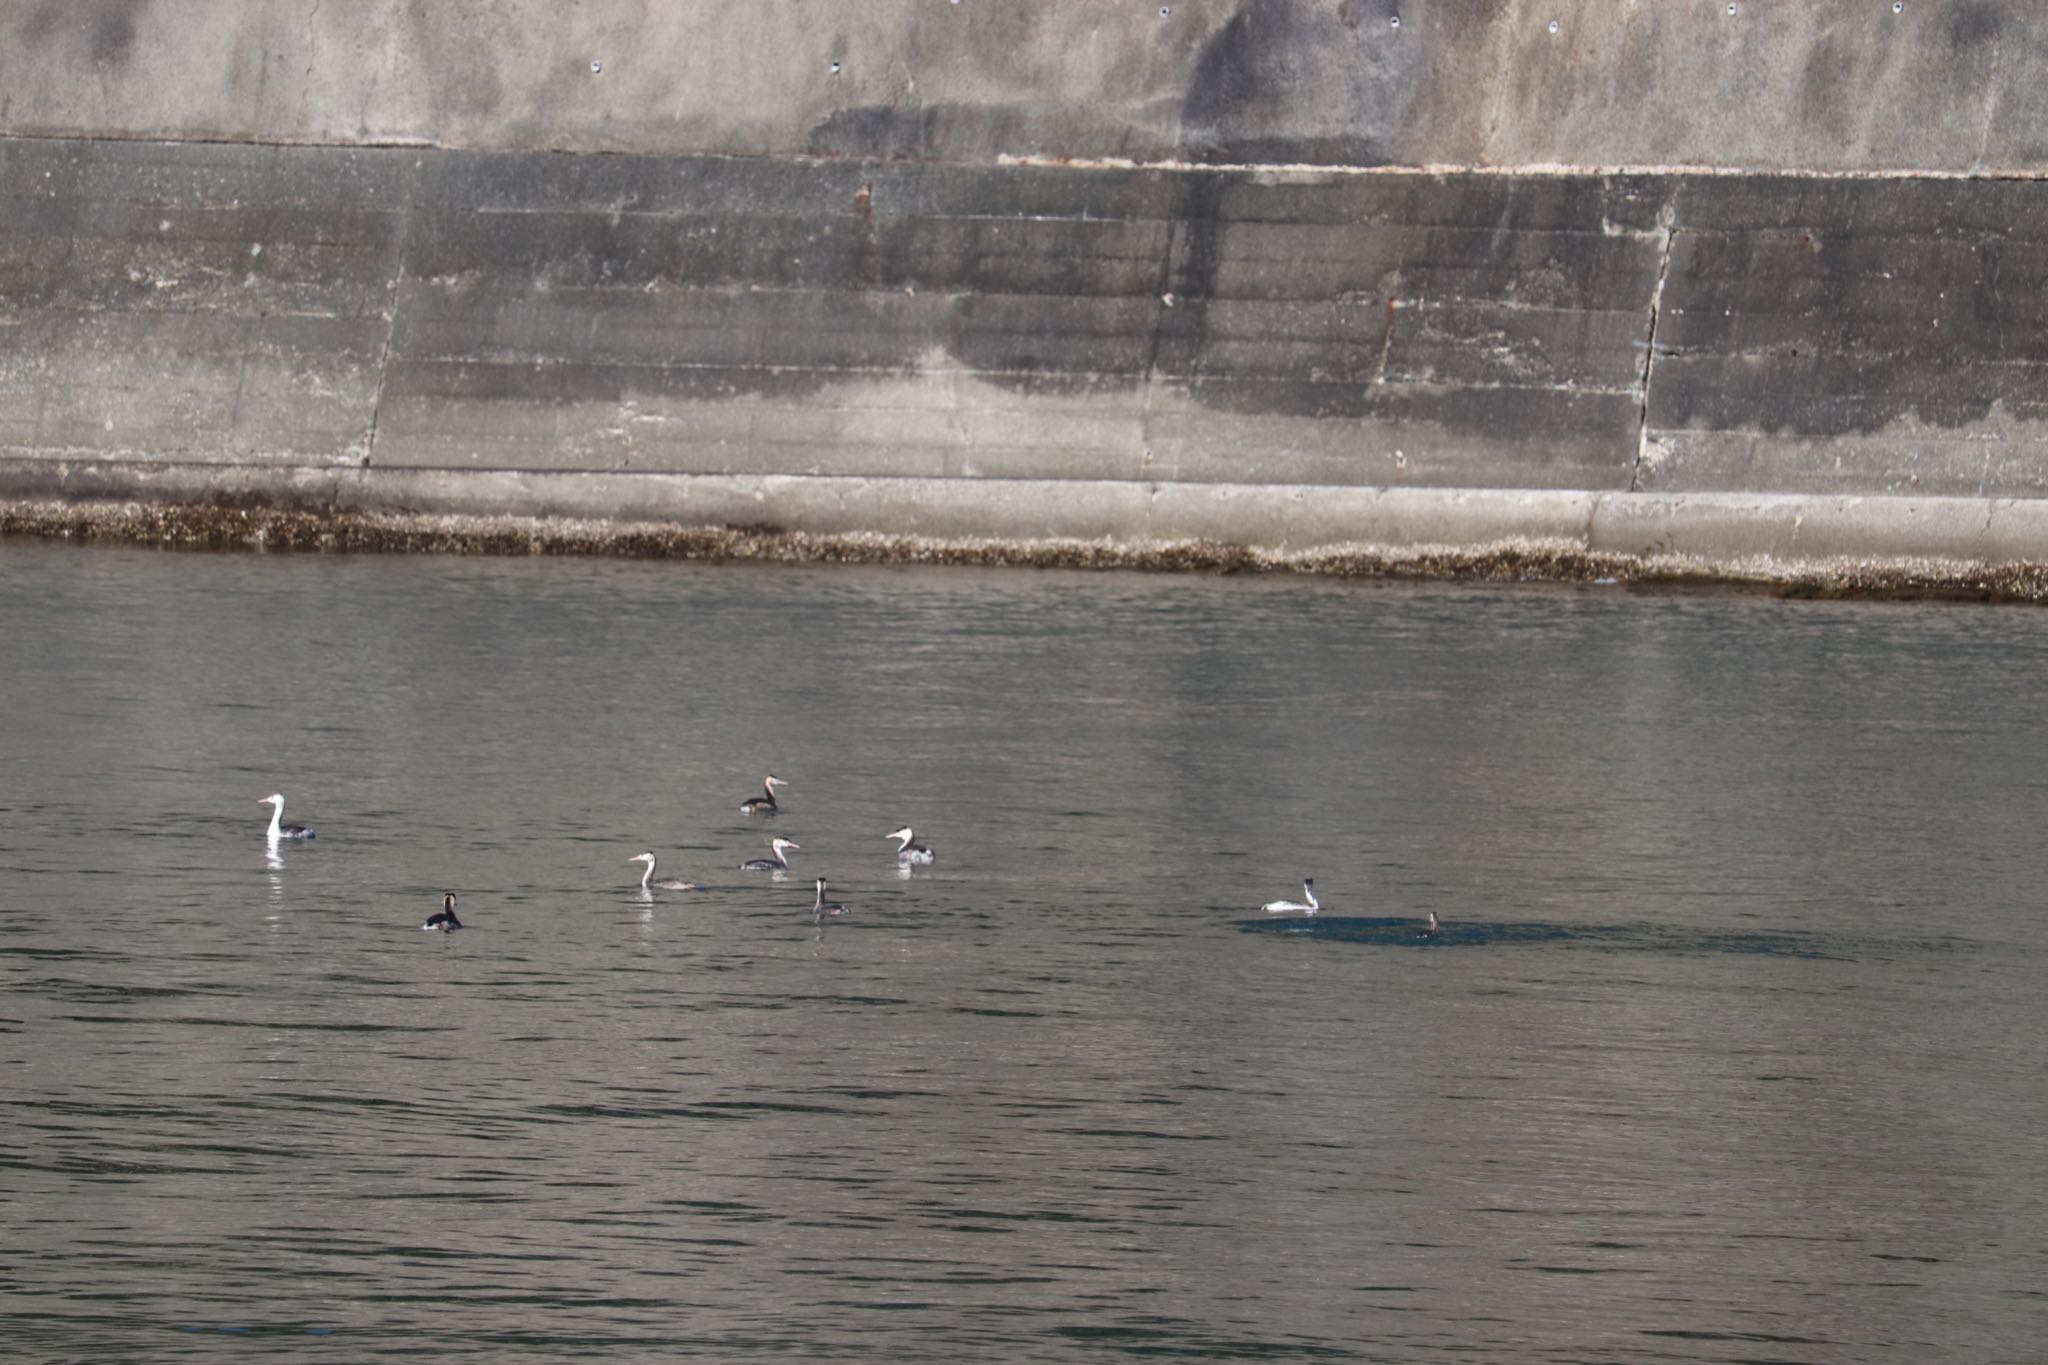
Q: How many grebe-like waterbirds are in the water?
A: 9